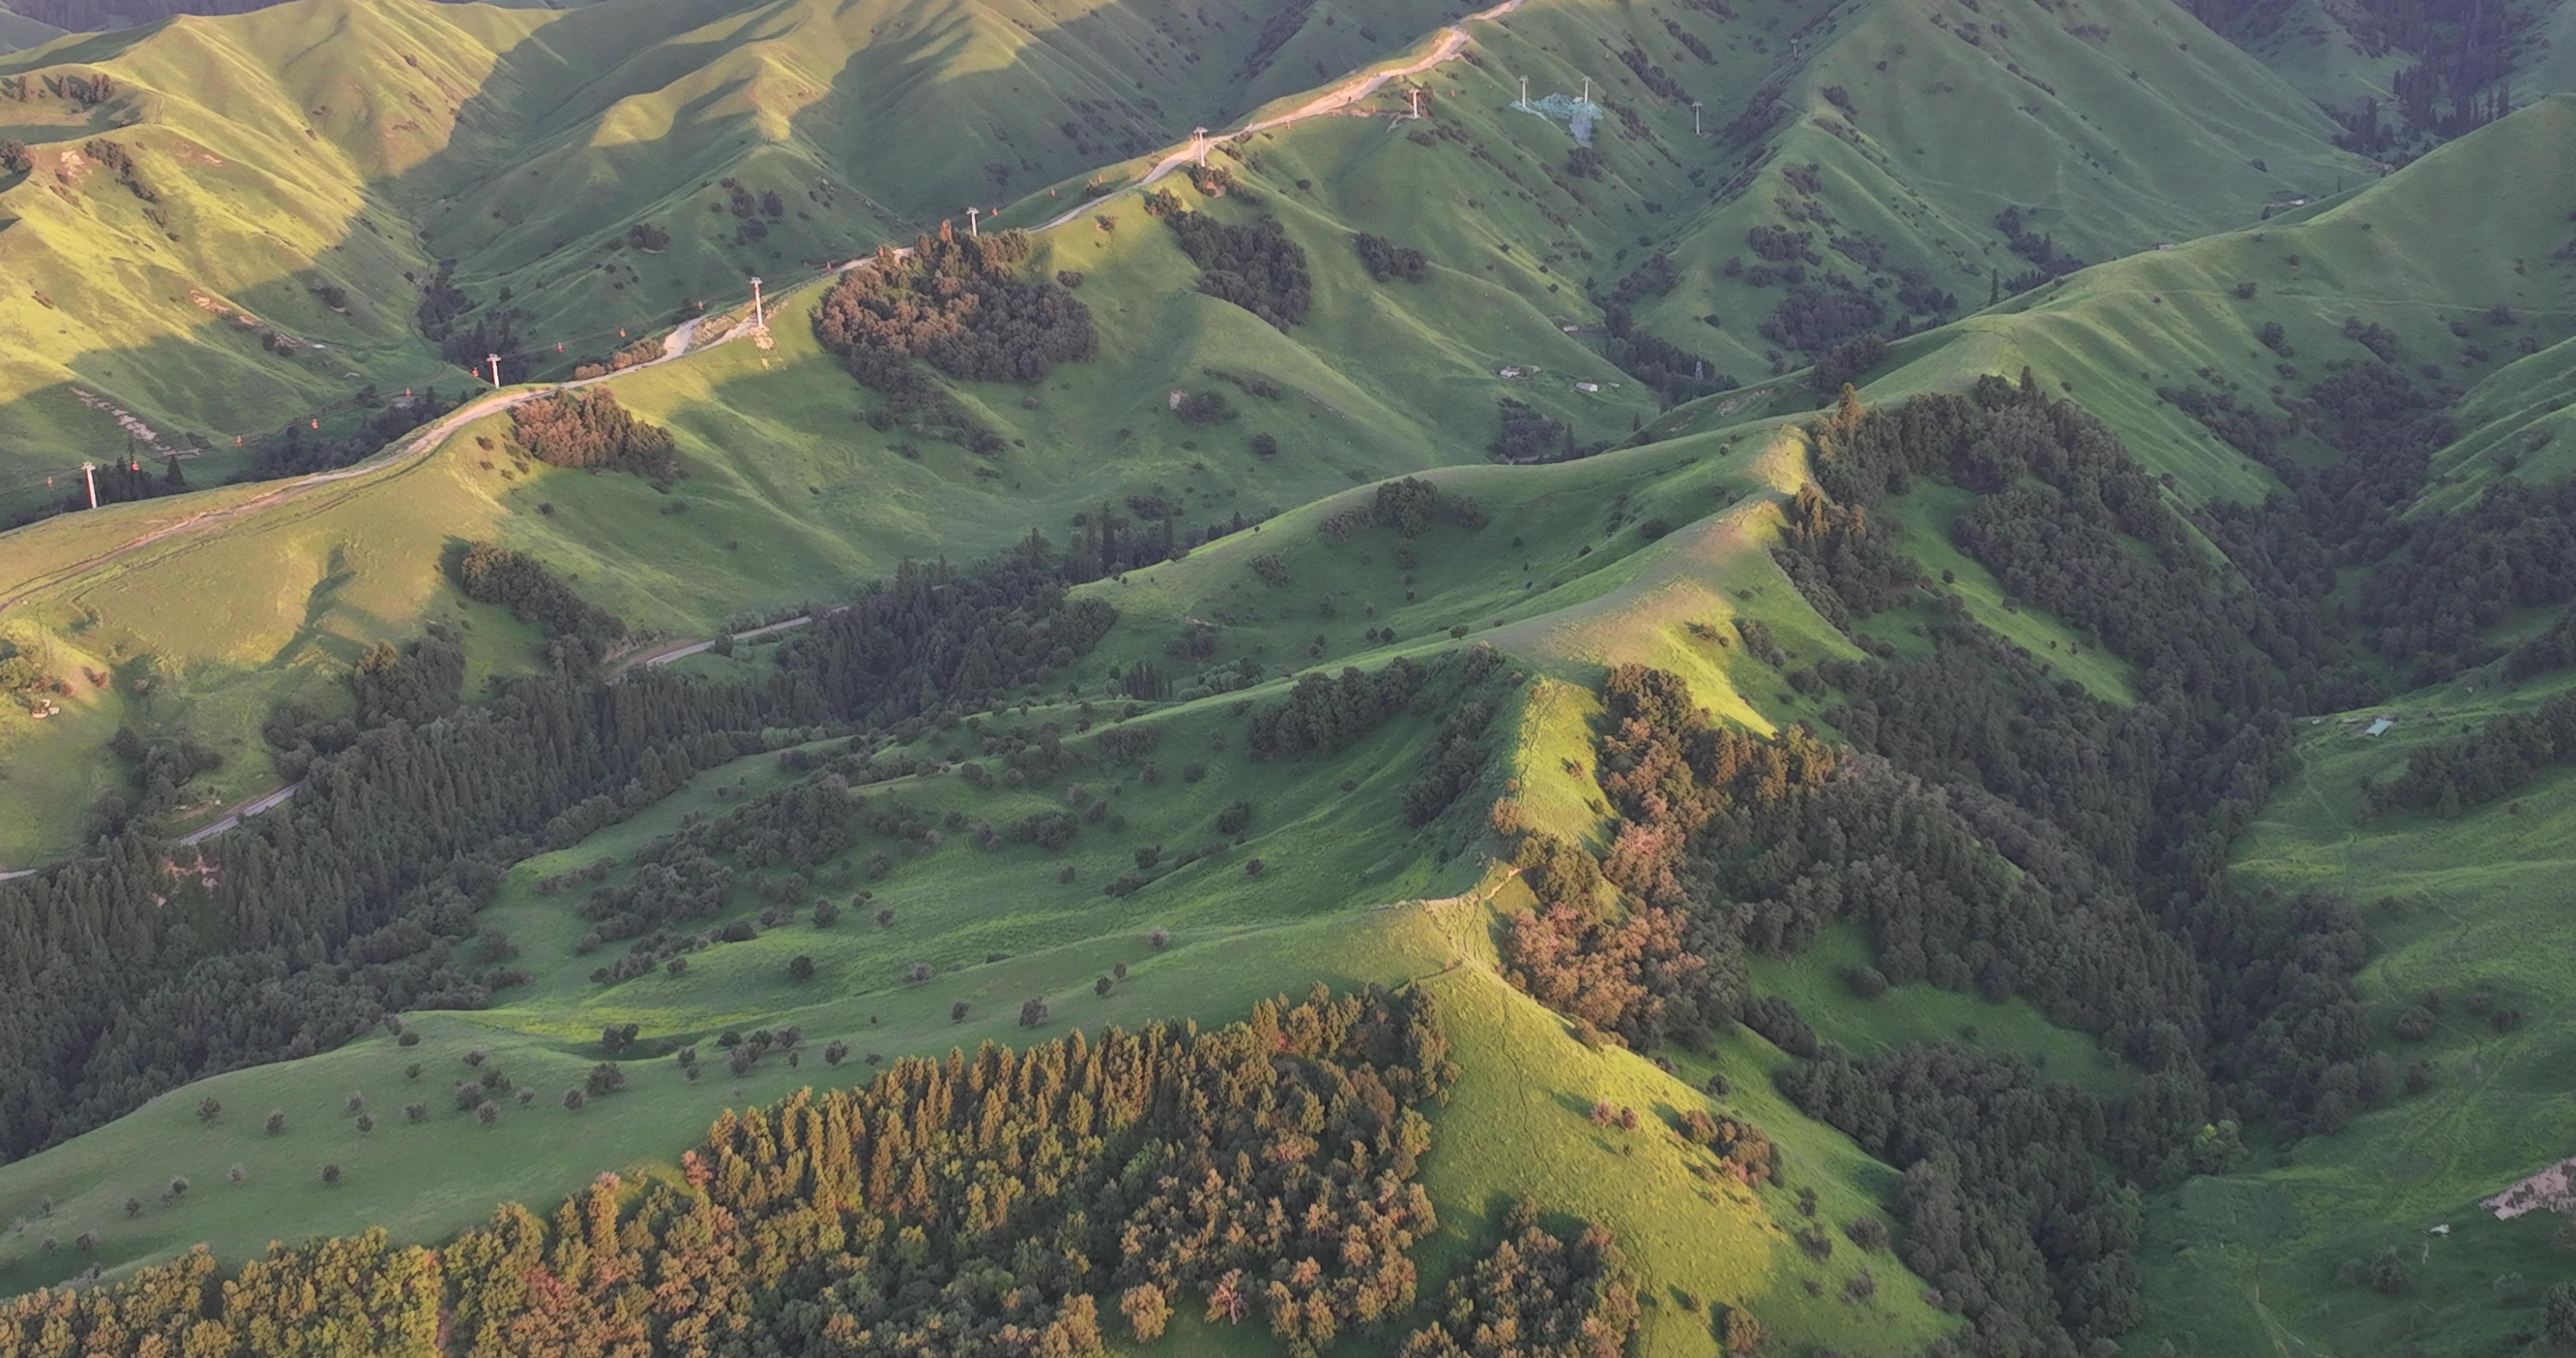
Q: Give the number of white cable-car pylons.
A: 10